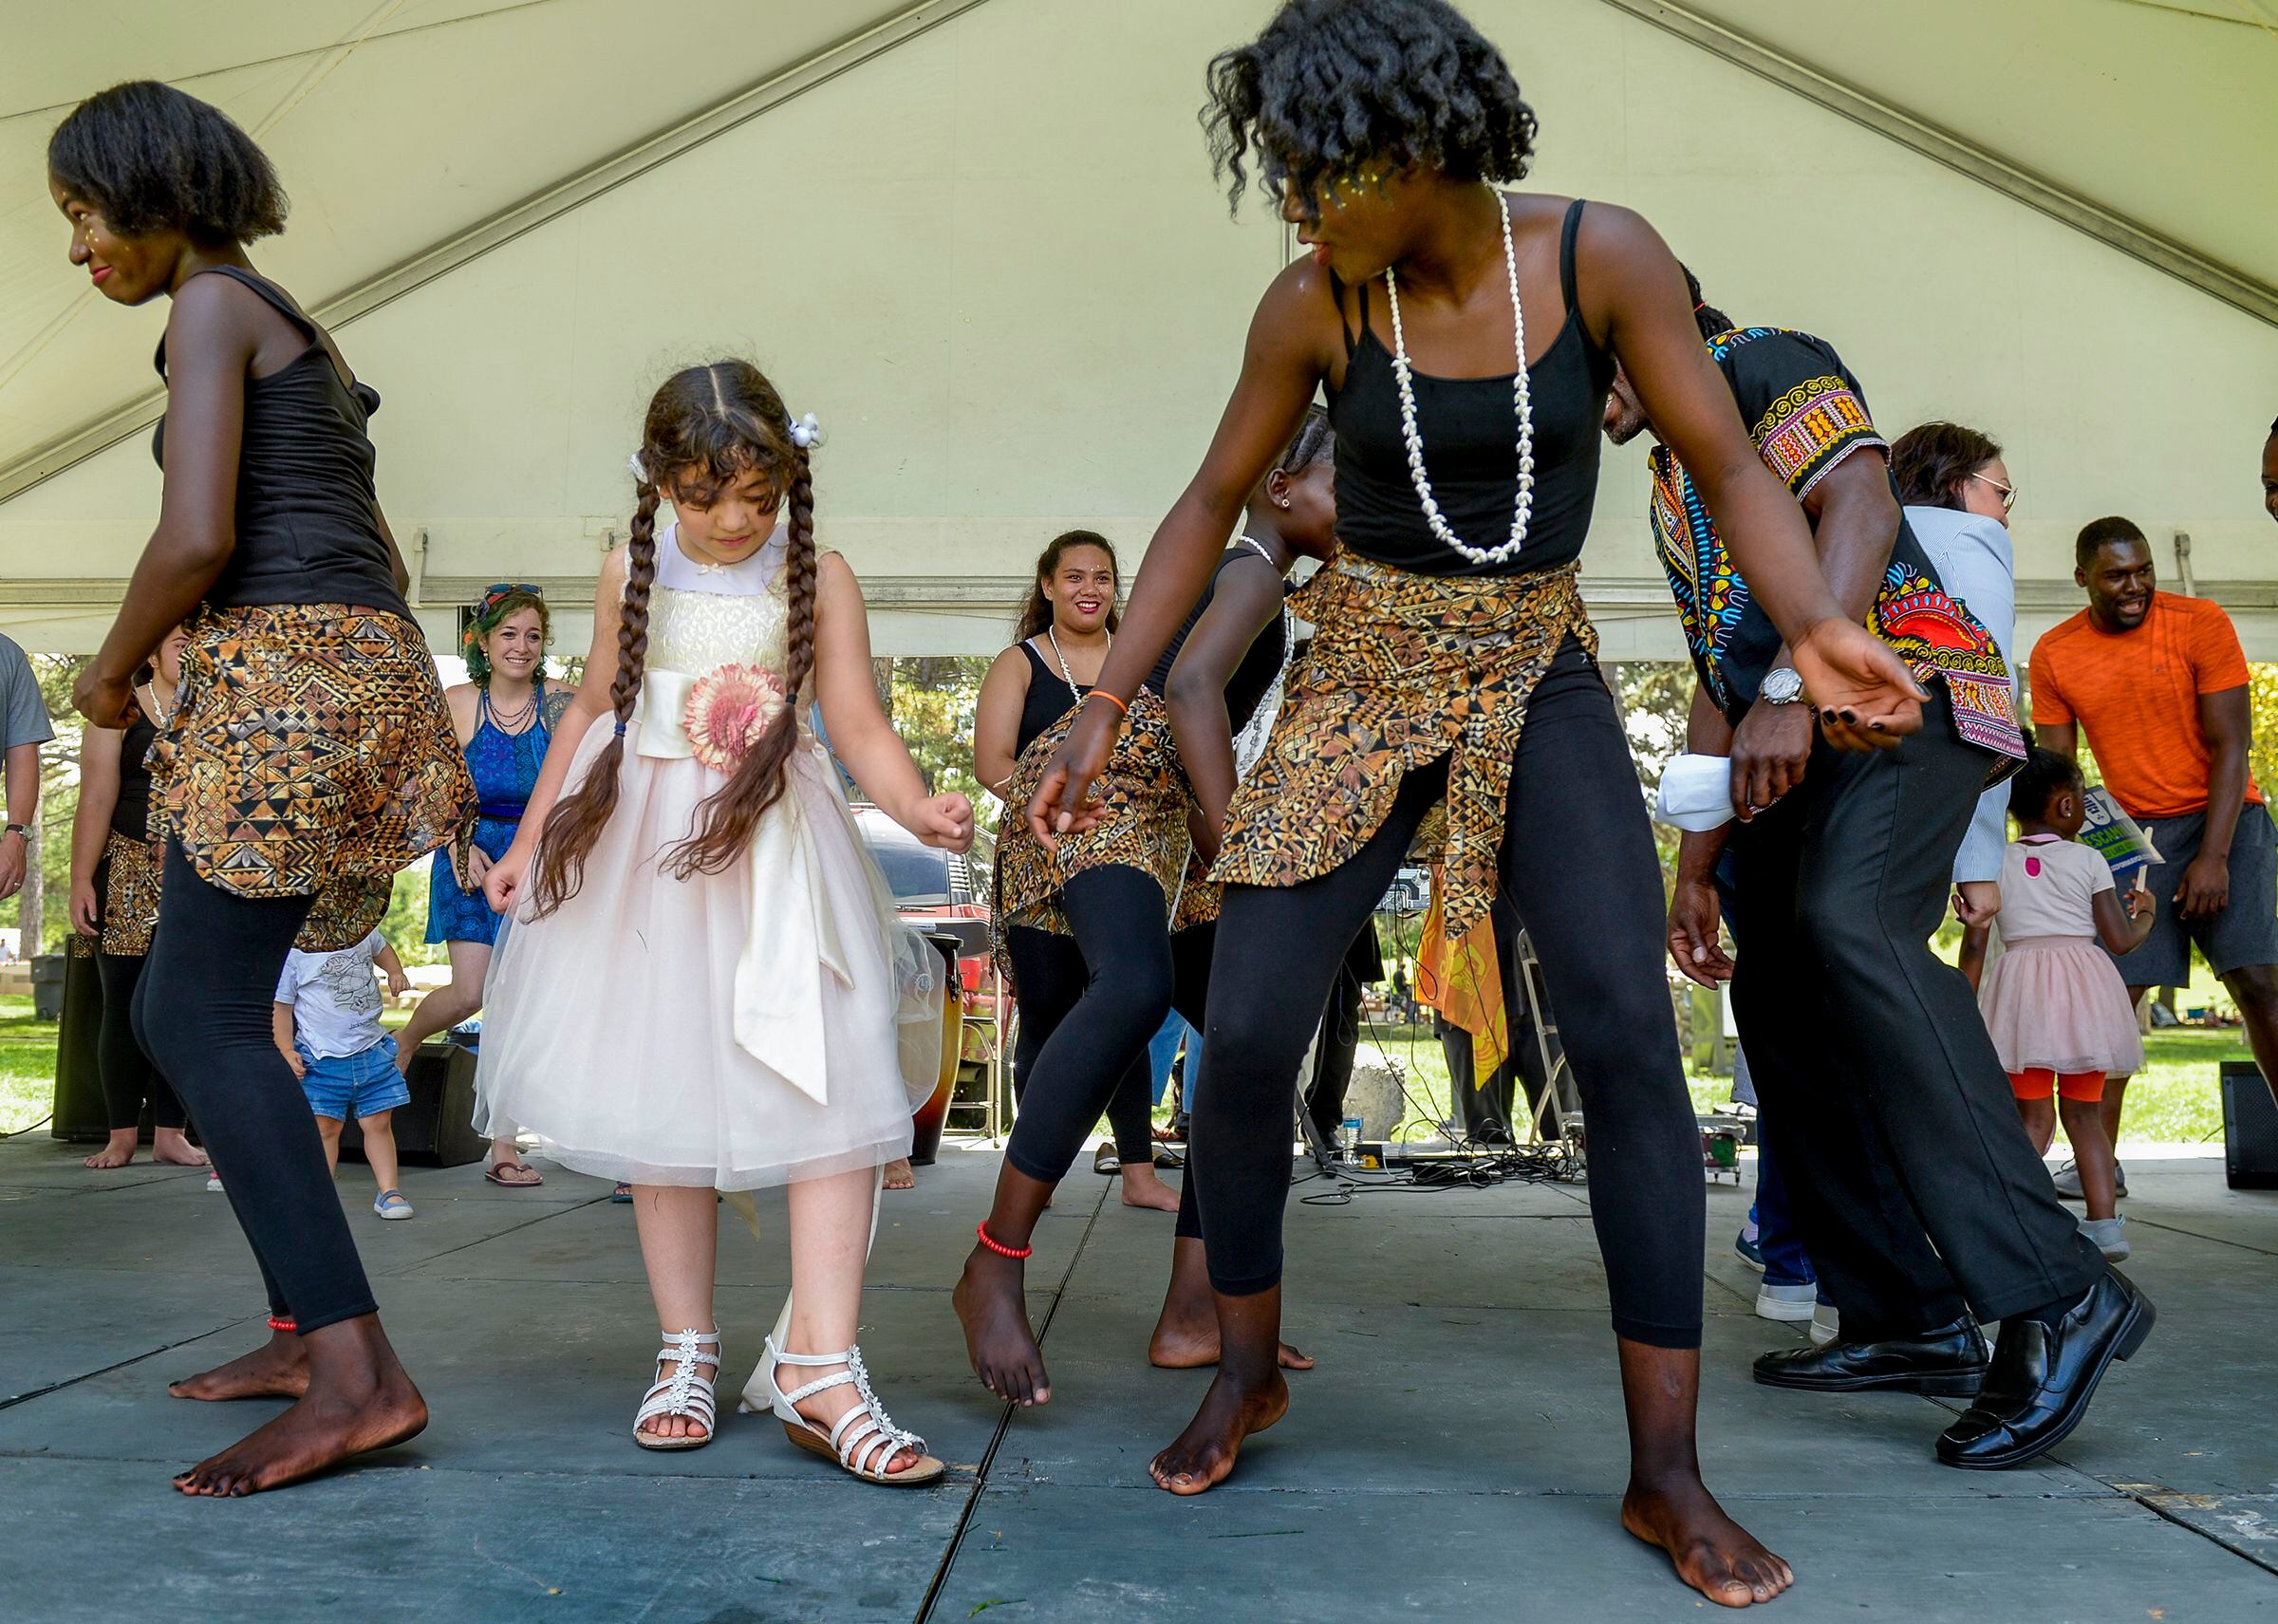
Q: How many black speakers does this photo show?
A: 3